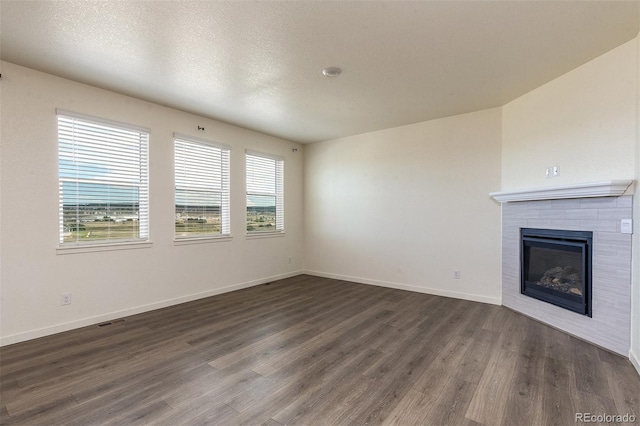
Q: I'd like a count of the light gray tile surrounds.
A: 1